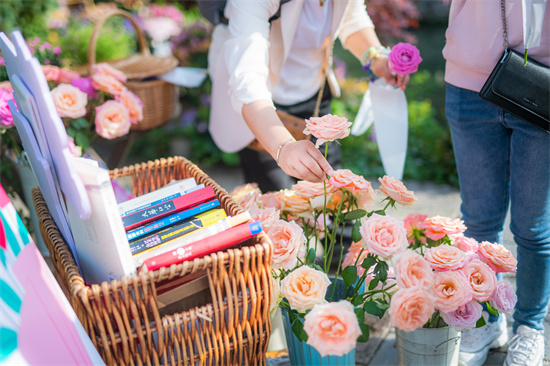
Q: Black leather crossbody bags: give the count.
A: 1